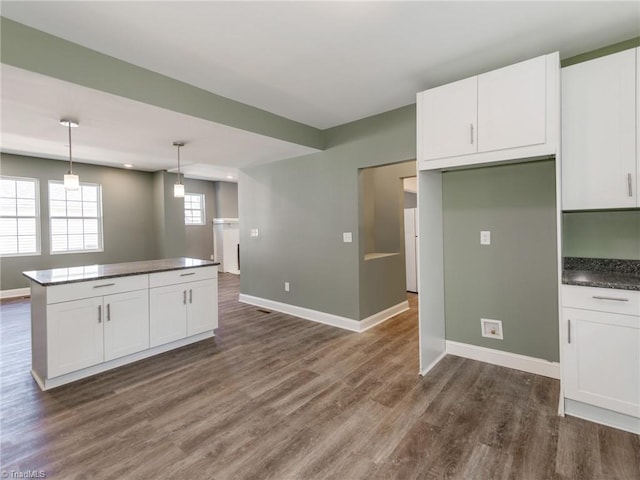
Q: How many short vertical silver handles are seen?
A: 7